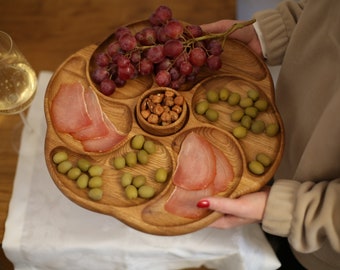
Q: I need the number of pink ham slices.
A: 6